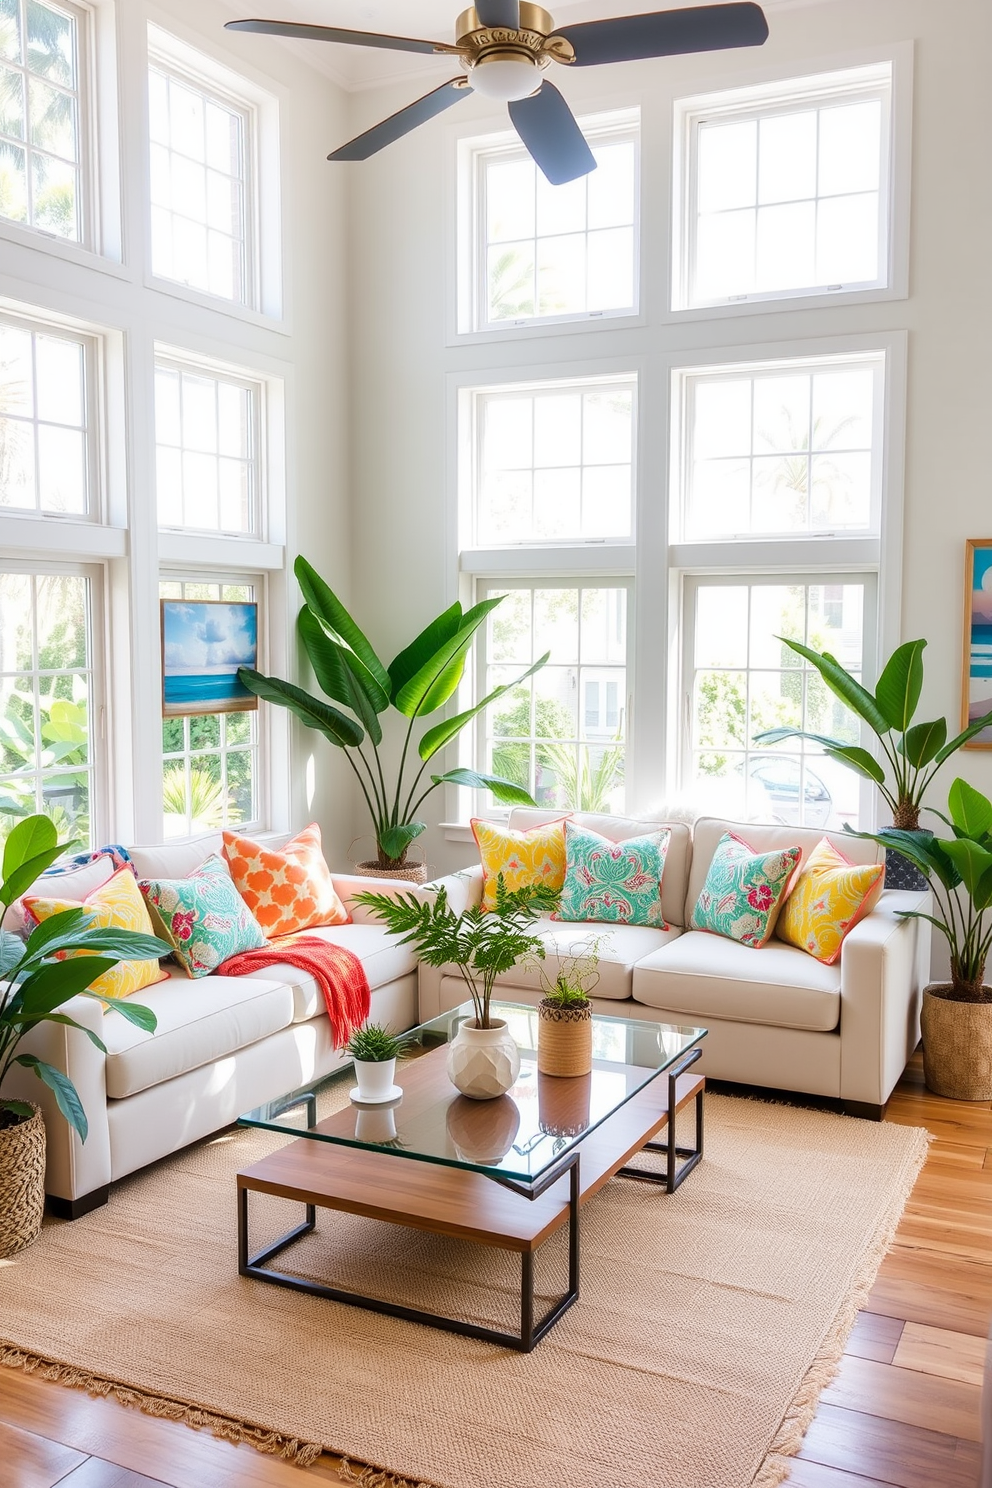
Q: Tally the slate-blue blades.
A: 5